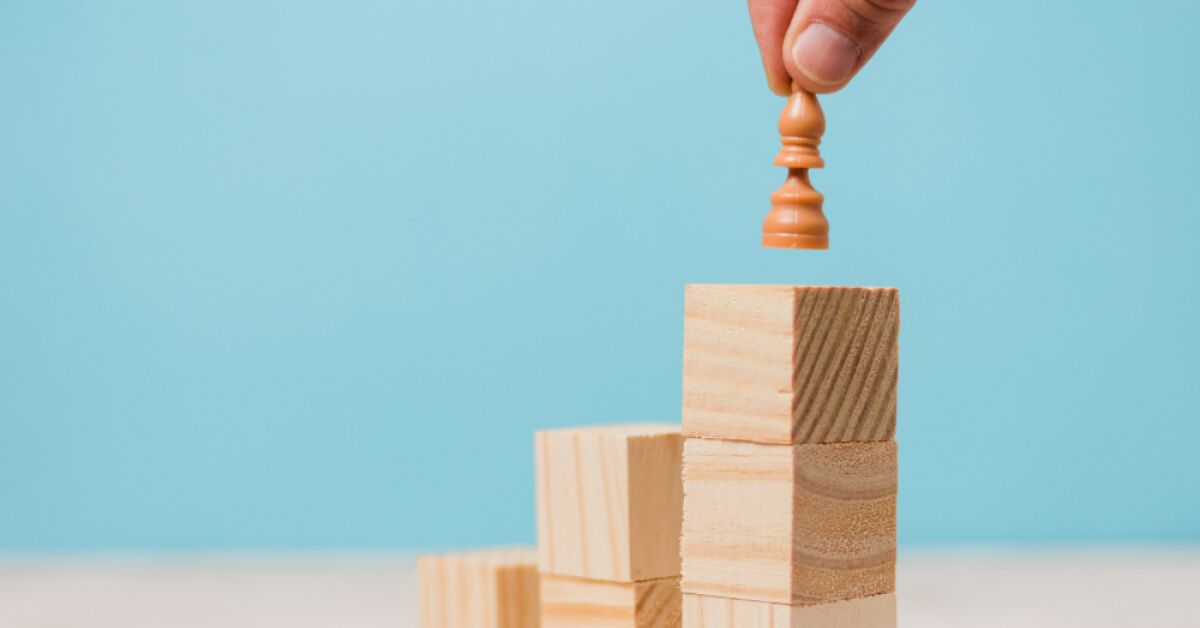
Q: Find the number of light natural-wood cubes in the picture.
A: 6